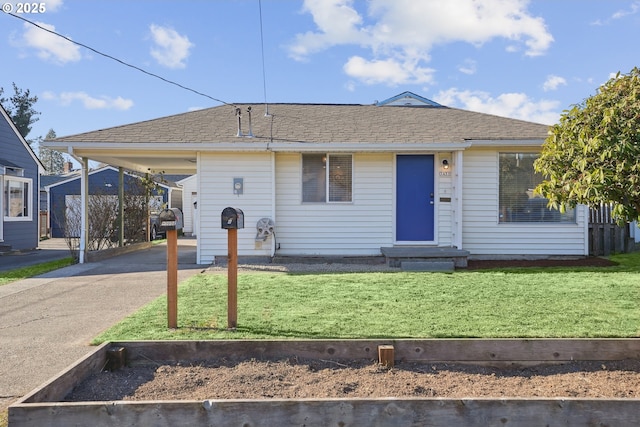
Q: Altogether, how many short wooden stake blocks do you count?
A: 2